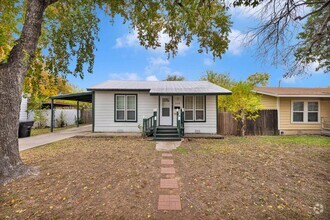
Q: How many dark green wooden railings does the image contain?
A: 2